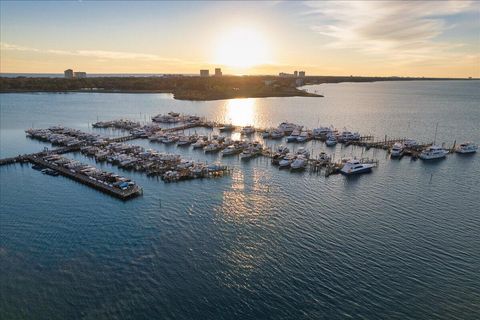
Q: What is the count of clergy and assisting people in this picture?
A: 0